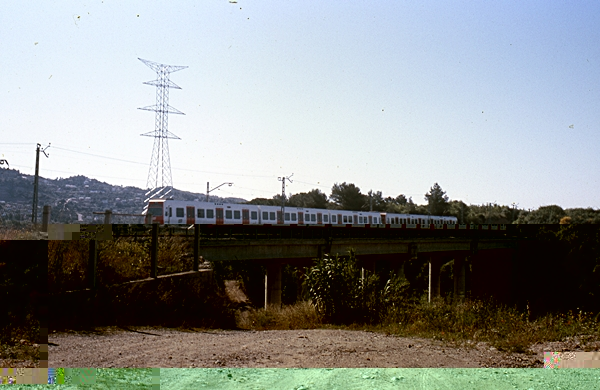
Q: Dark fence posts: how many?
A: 3